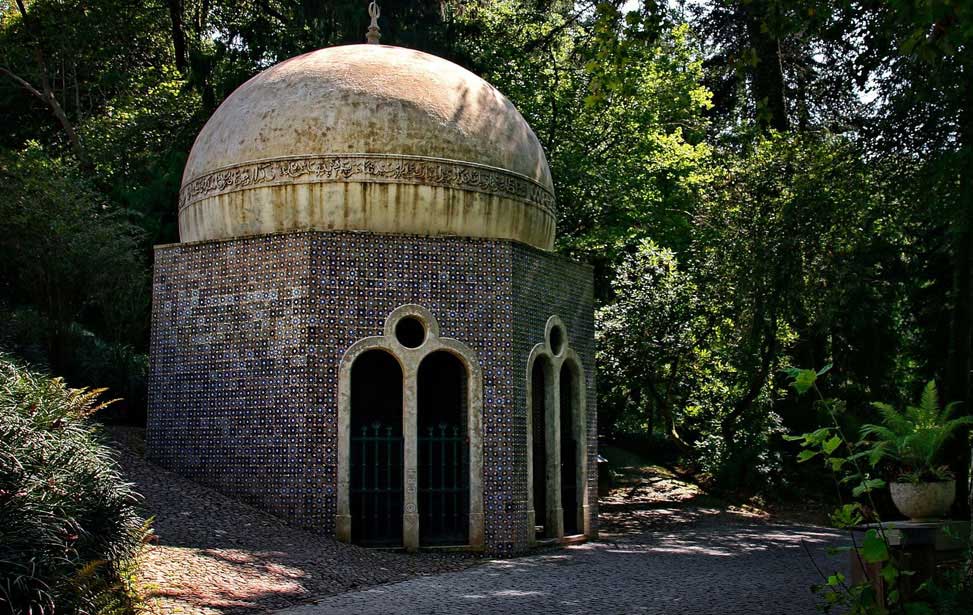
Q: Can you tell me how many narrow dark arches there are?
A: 4